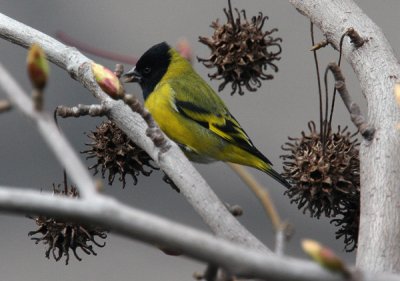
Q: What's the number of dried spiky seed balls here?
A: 5